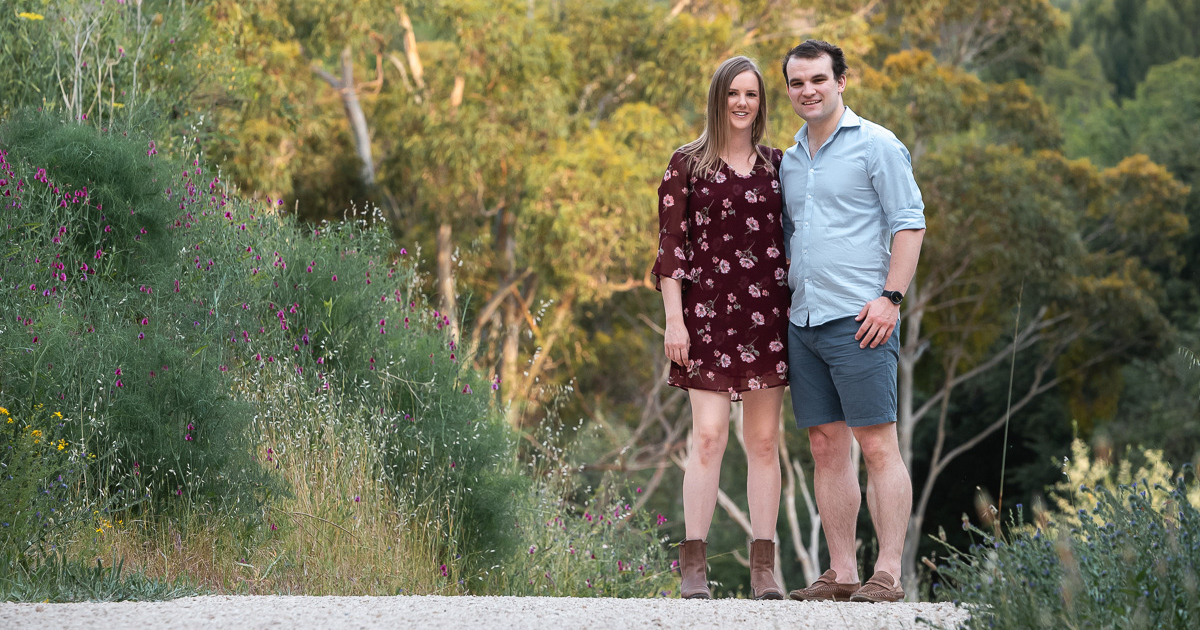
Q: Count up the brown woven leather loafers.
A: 2